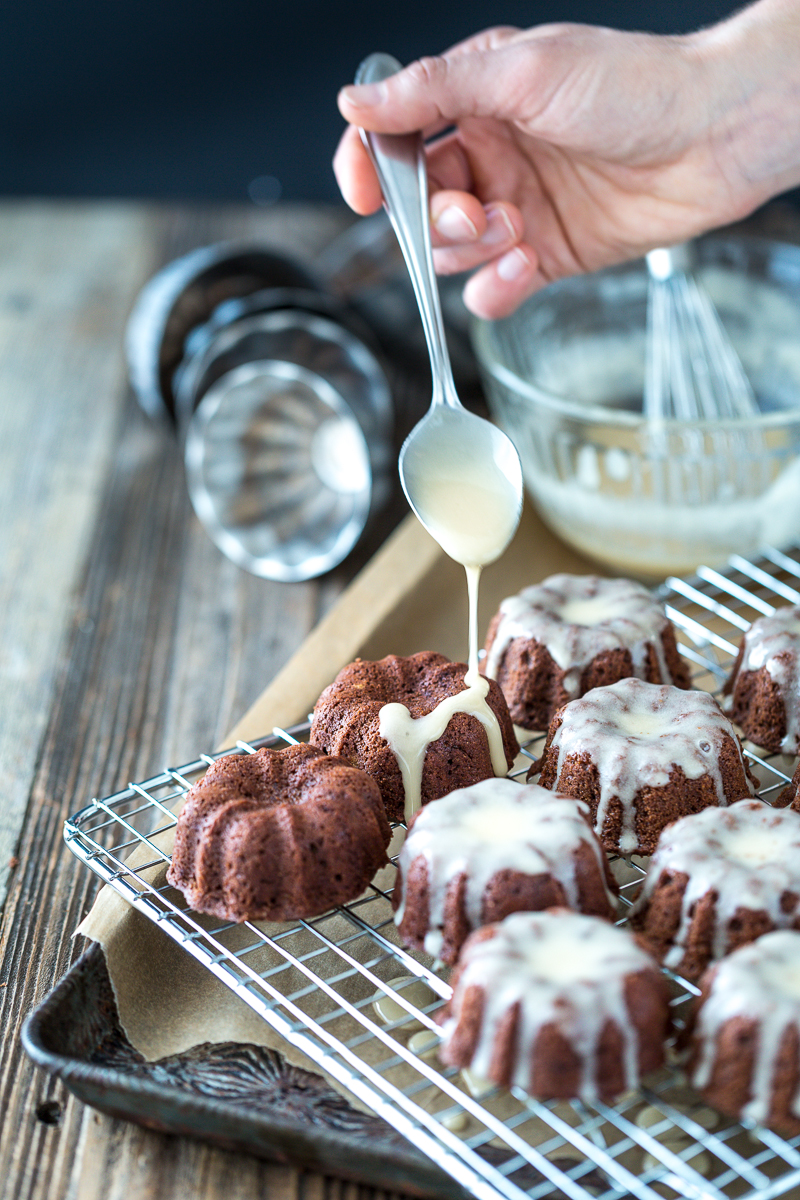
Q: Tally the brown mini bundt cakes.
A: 10